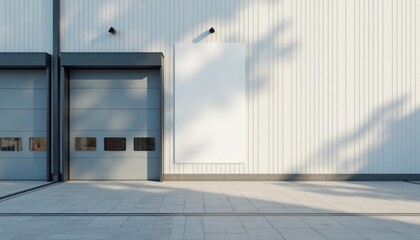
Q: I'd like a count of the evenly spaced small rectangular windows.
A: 5